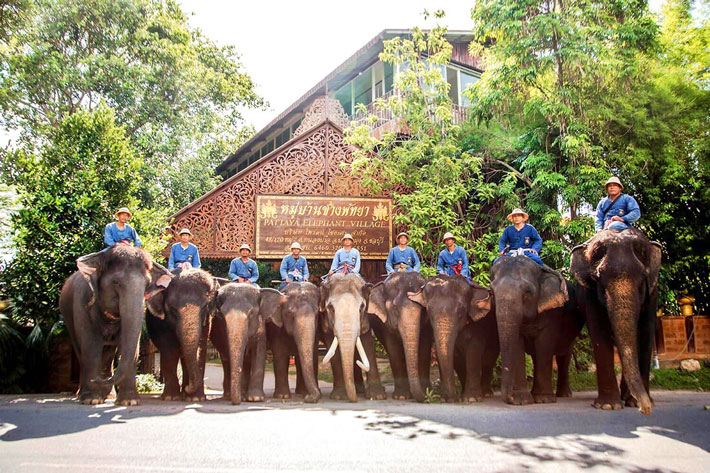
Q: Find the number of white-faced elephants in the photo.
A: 1